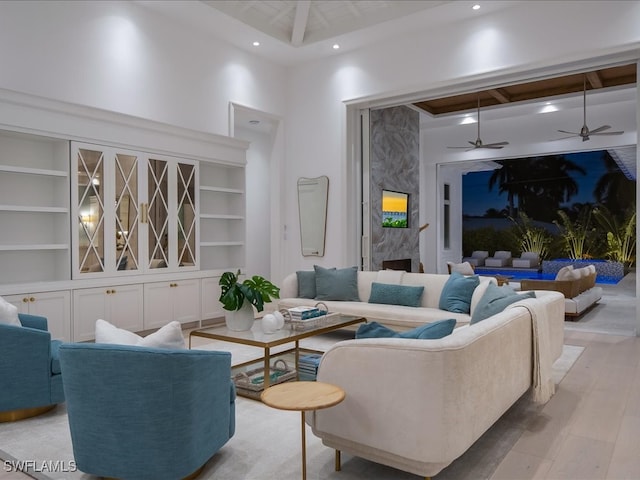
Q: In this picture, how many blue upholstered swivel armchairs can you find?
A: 2